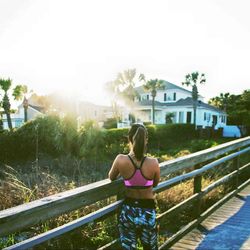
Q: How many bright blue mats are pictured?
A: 1